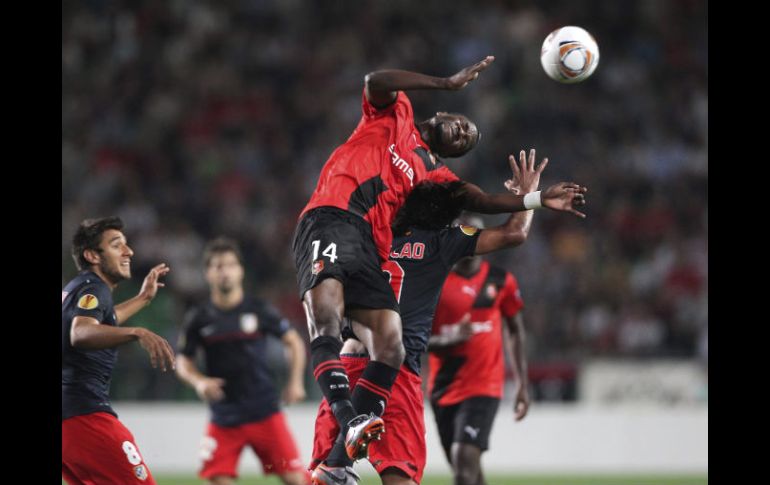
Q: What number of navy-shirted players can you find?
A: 3